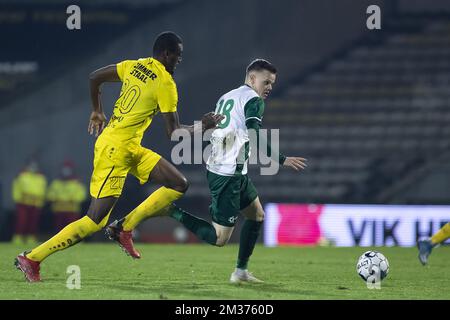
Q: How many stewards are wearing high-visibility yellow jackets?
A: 2